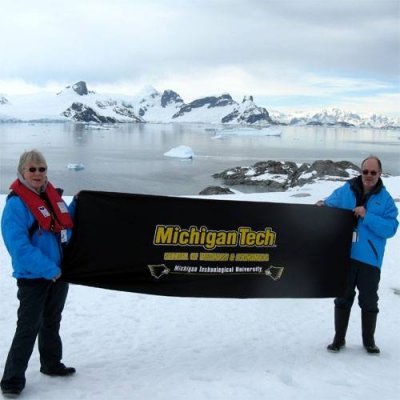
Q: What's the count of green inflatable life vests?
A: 0